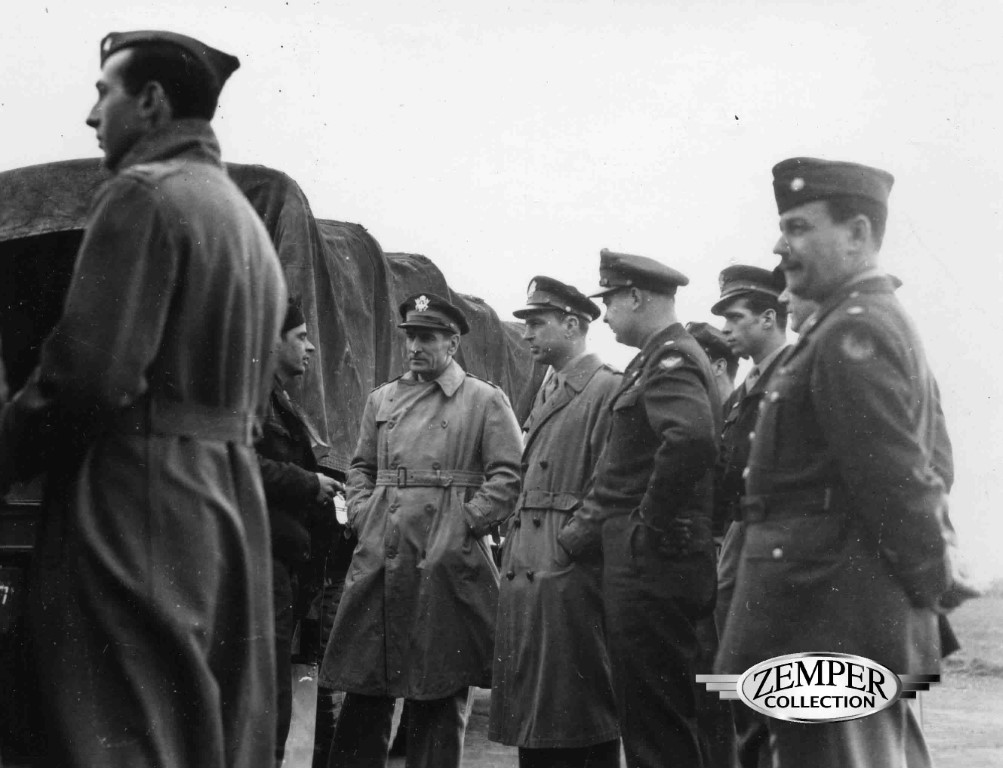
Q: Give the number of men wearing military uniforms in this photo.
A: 9